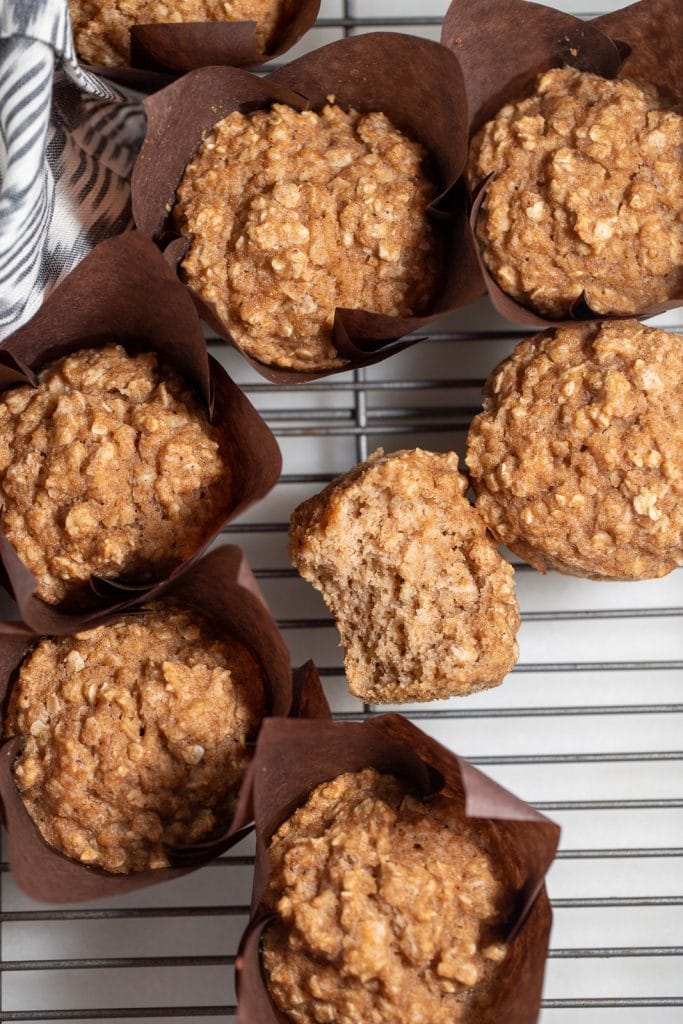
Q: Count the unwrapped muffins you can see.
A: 2